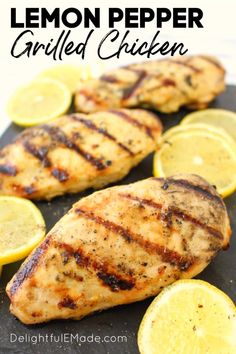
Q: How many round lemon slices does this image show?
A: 7